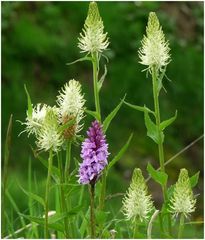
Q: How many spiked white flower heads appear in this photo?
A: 7